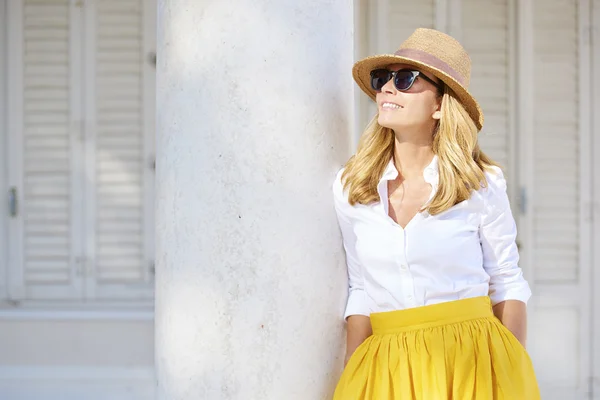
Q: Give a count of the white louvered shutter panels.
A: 5